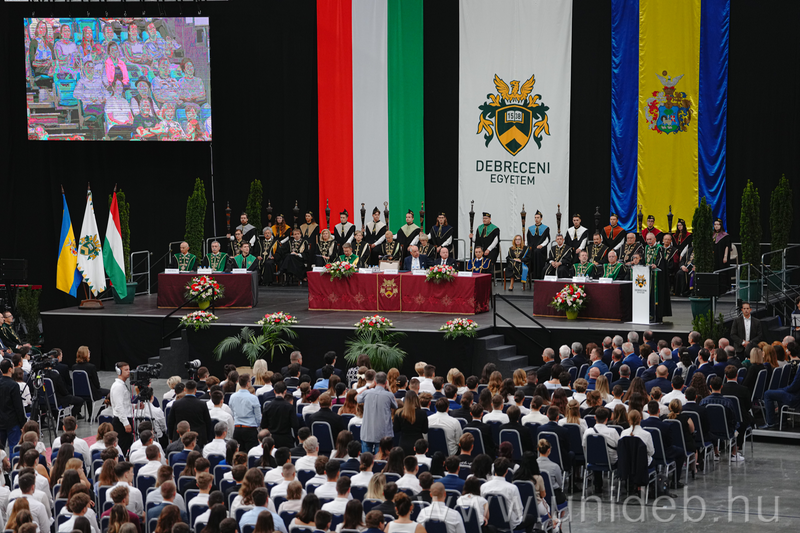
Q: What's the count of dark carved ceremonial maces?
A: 13